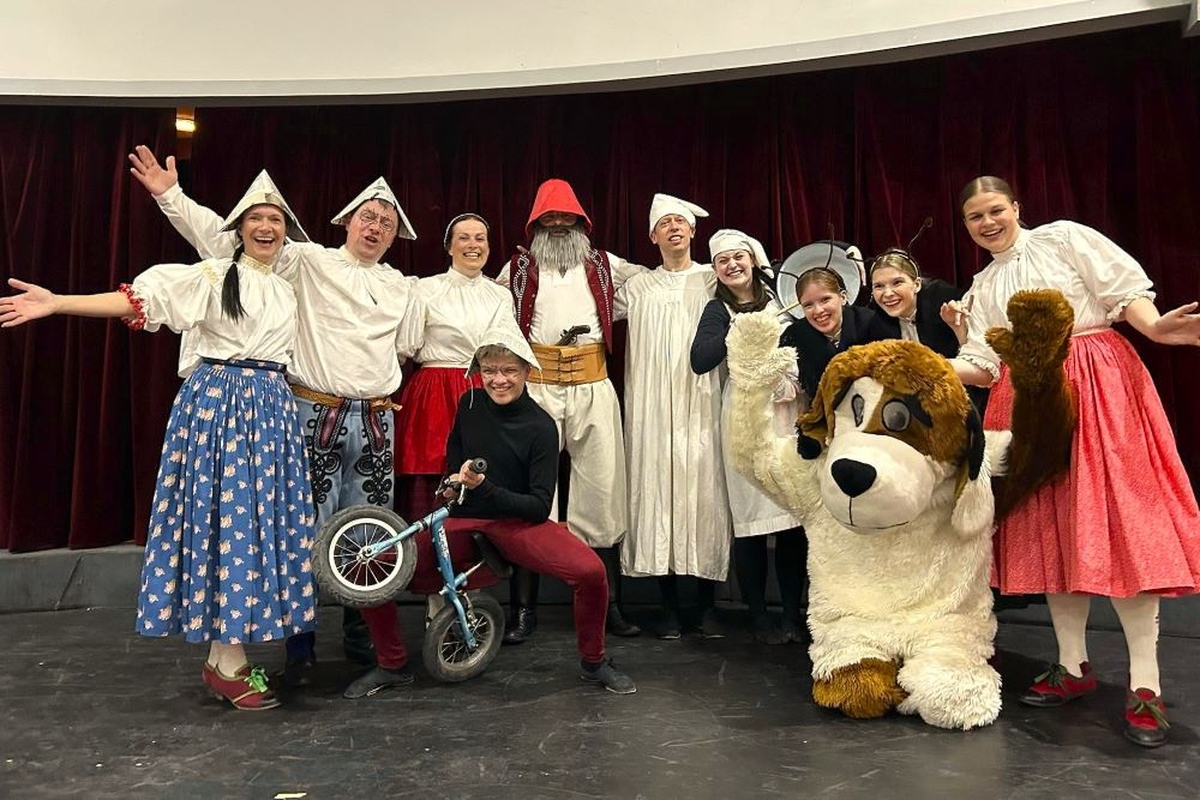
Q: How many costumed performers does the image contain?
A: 11